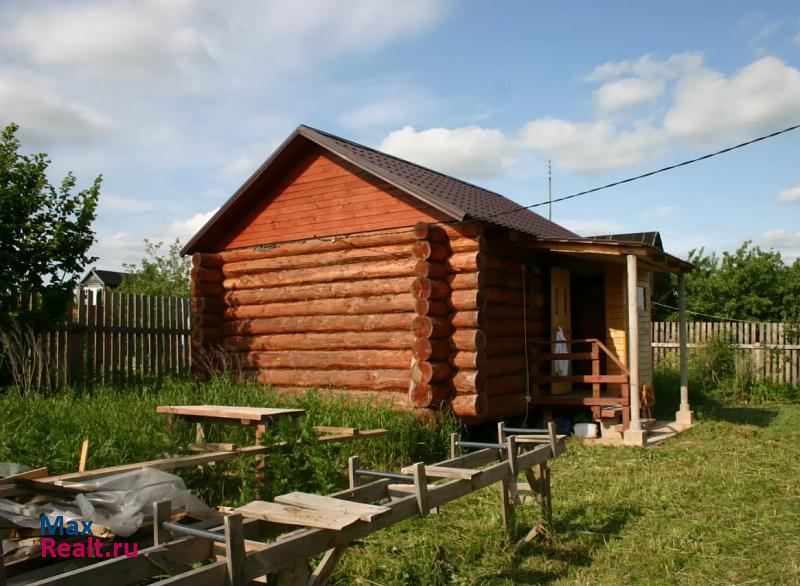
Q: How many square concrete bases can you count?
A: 2